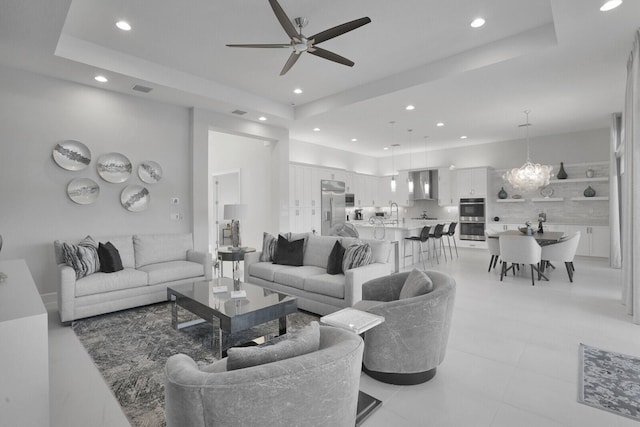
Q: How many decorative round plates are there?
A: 5